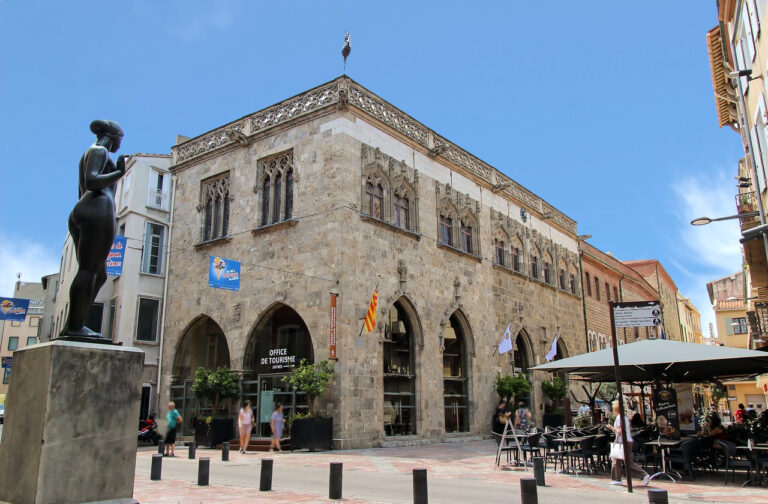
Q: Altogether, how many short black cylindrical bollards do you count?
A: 11